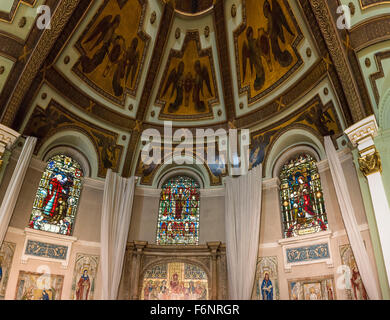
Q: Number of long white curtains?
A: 4